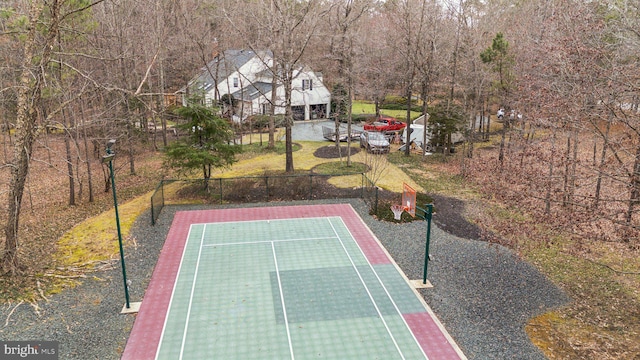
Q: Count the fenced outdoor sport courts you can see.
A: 1